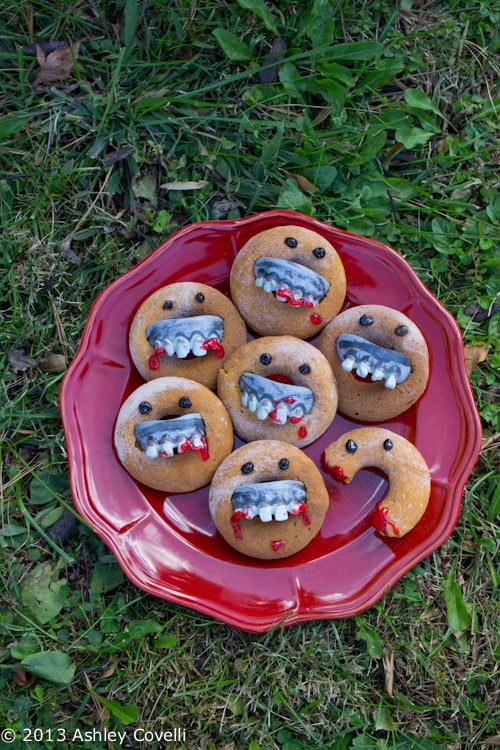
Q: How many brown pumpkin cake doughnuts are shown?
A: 7